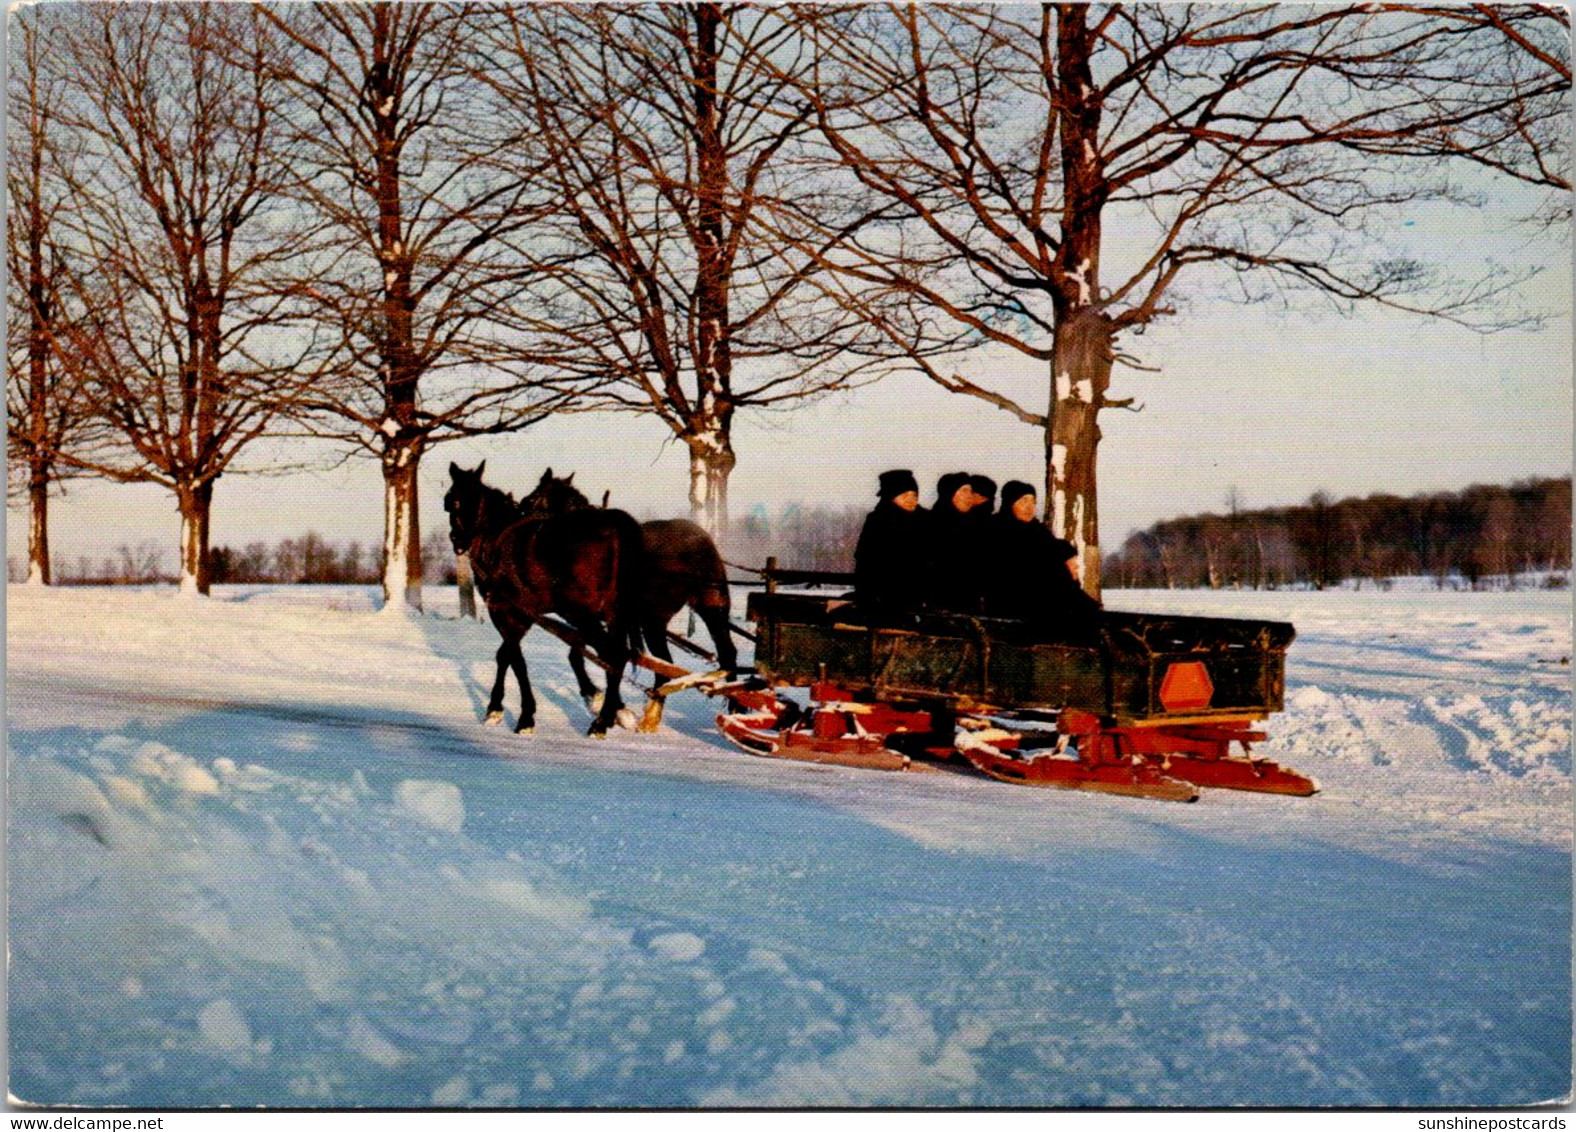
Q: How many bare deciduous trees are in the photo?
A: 5